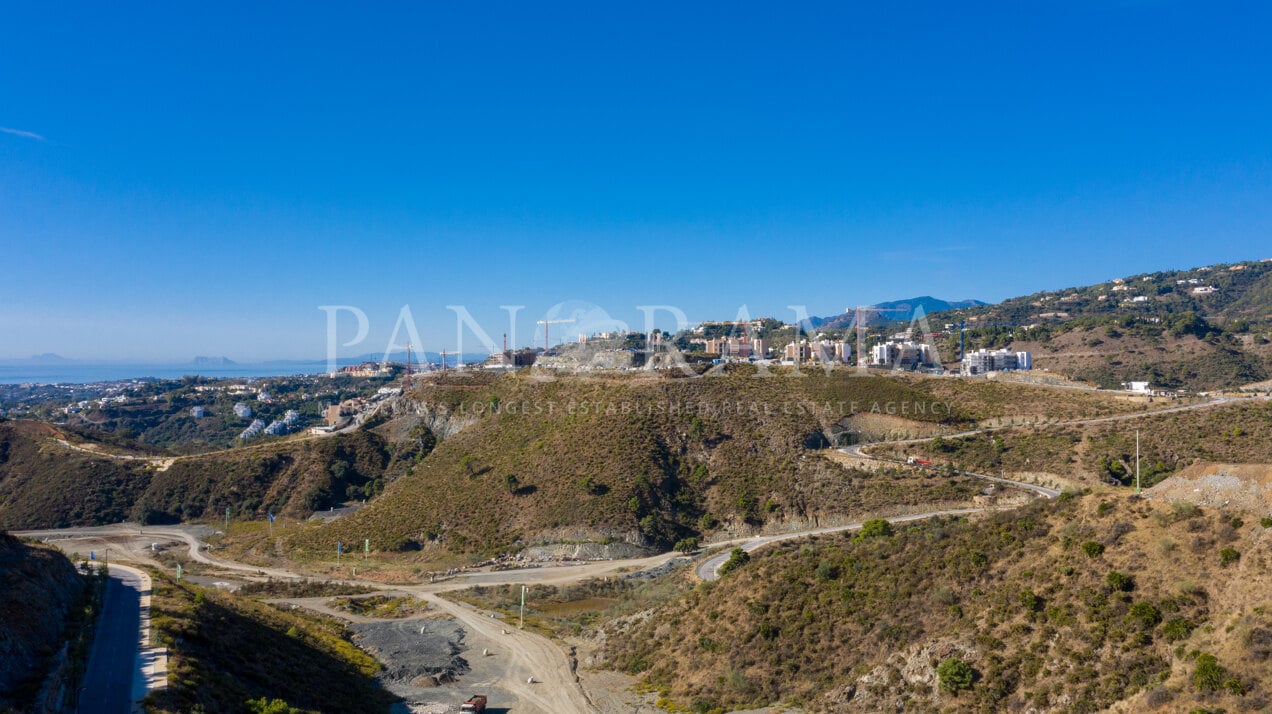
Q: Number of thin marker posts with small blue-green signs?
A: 7